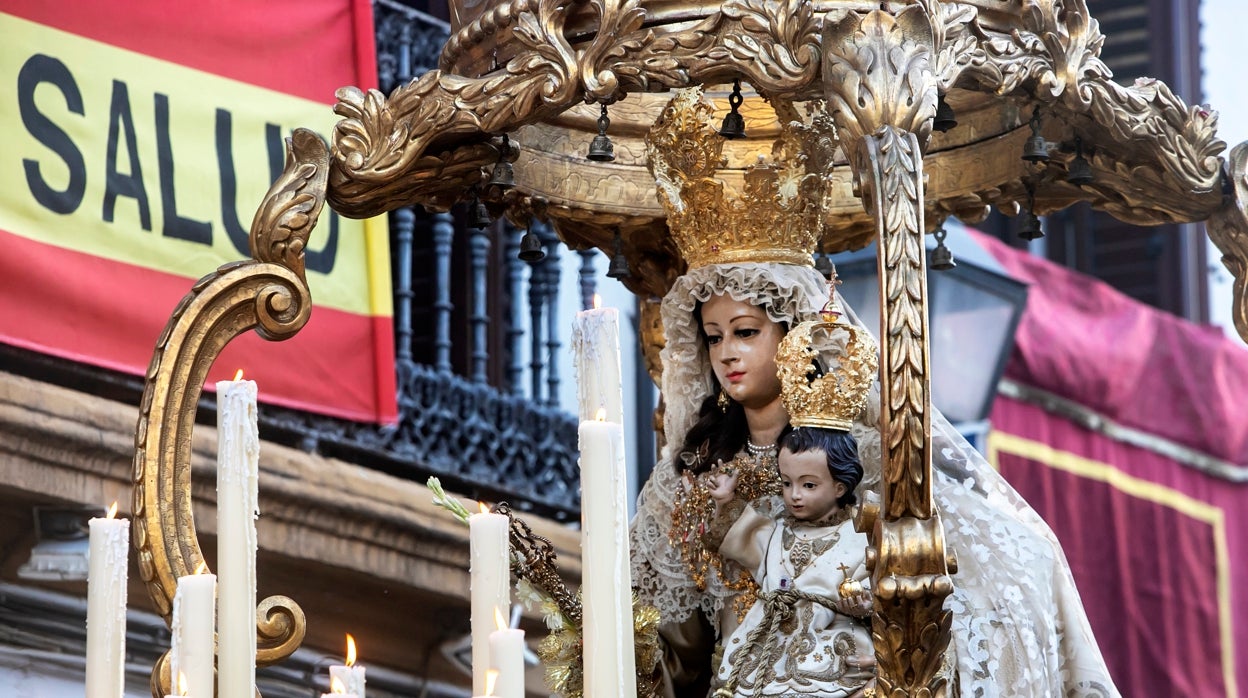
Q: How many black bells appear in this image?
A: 12